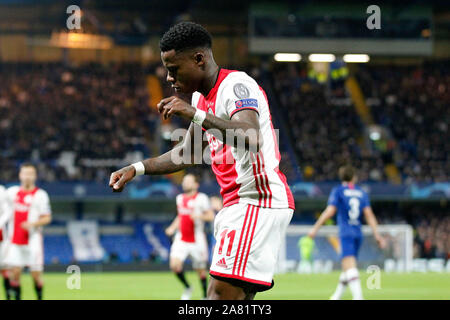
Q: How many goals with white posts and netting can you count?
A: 1